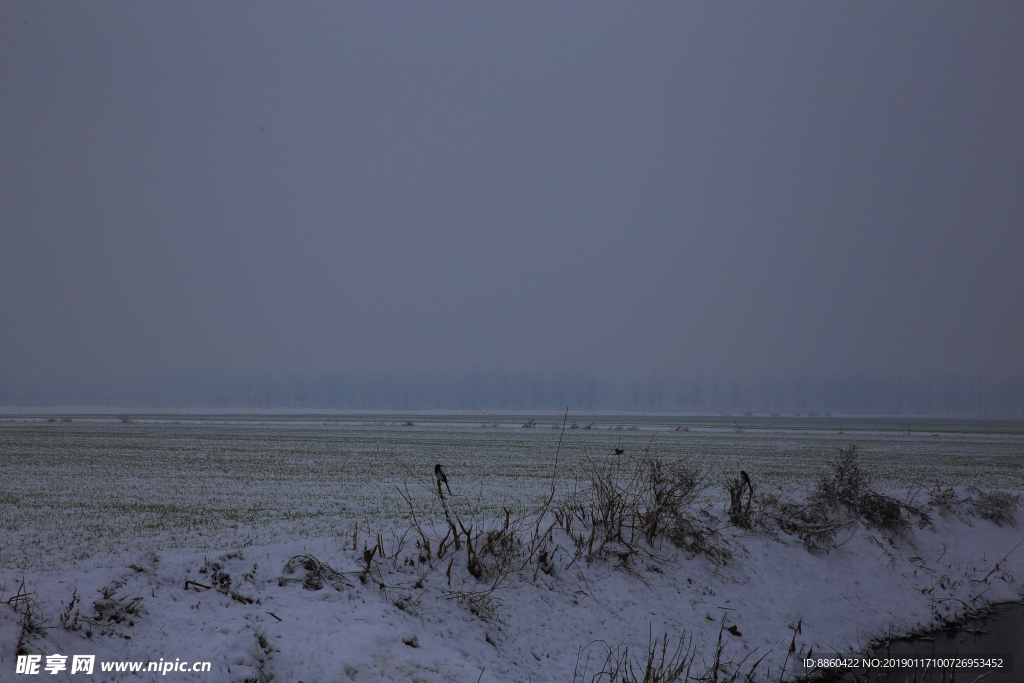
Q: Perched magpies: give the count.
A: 2